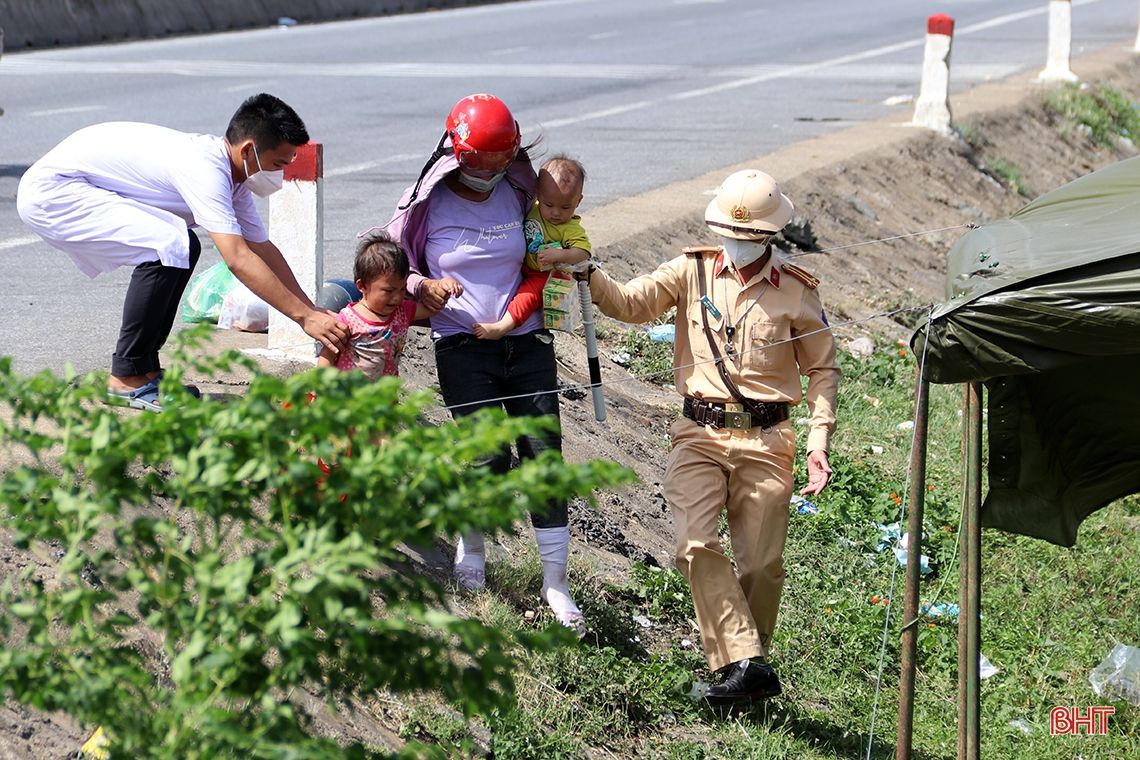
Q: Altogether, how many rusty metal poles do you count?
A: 3